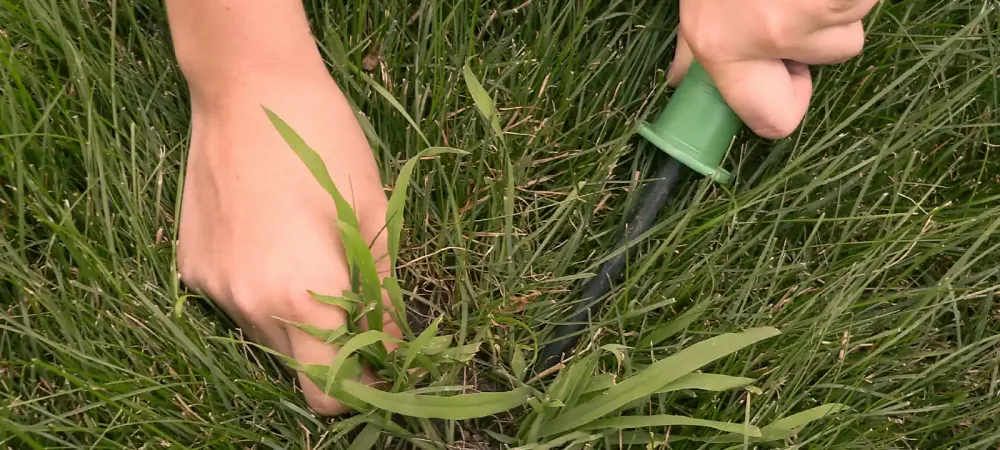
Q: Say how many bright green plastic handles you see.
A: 1